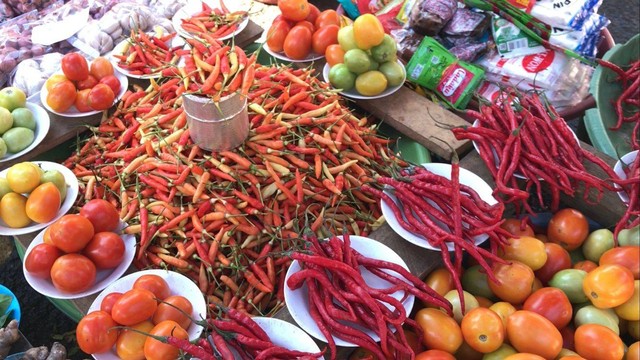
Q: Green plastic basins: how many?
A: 2